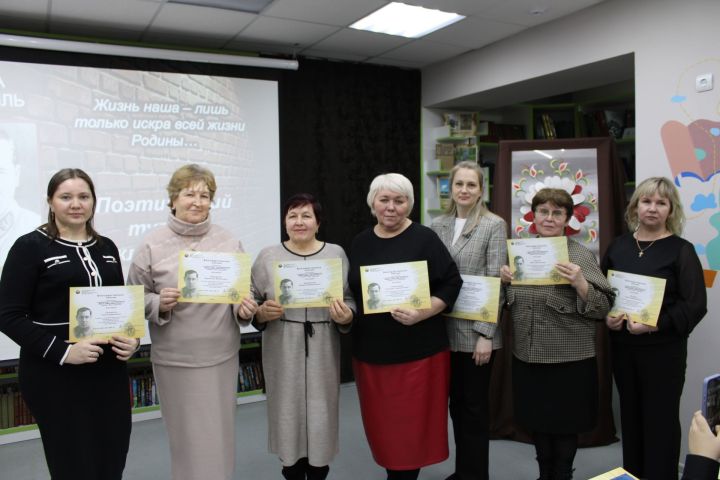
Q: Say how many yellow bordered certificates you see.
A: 7